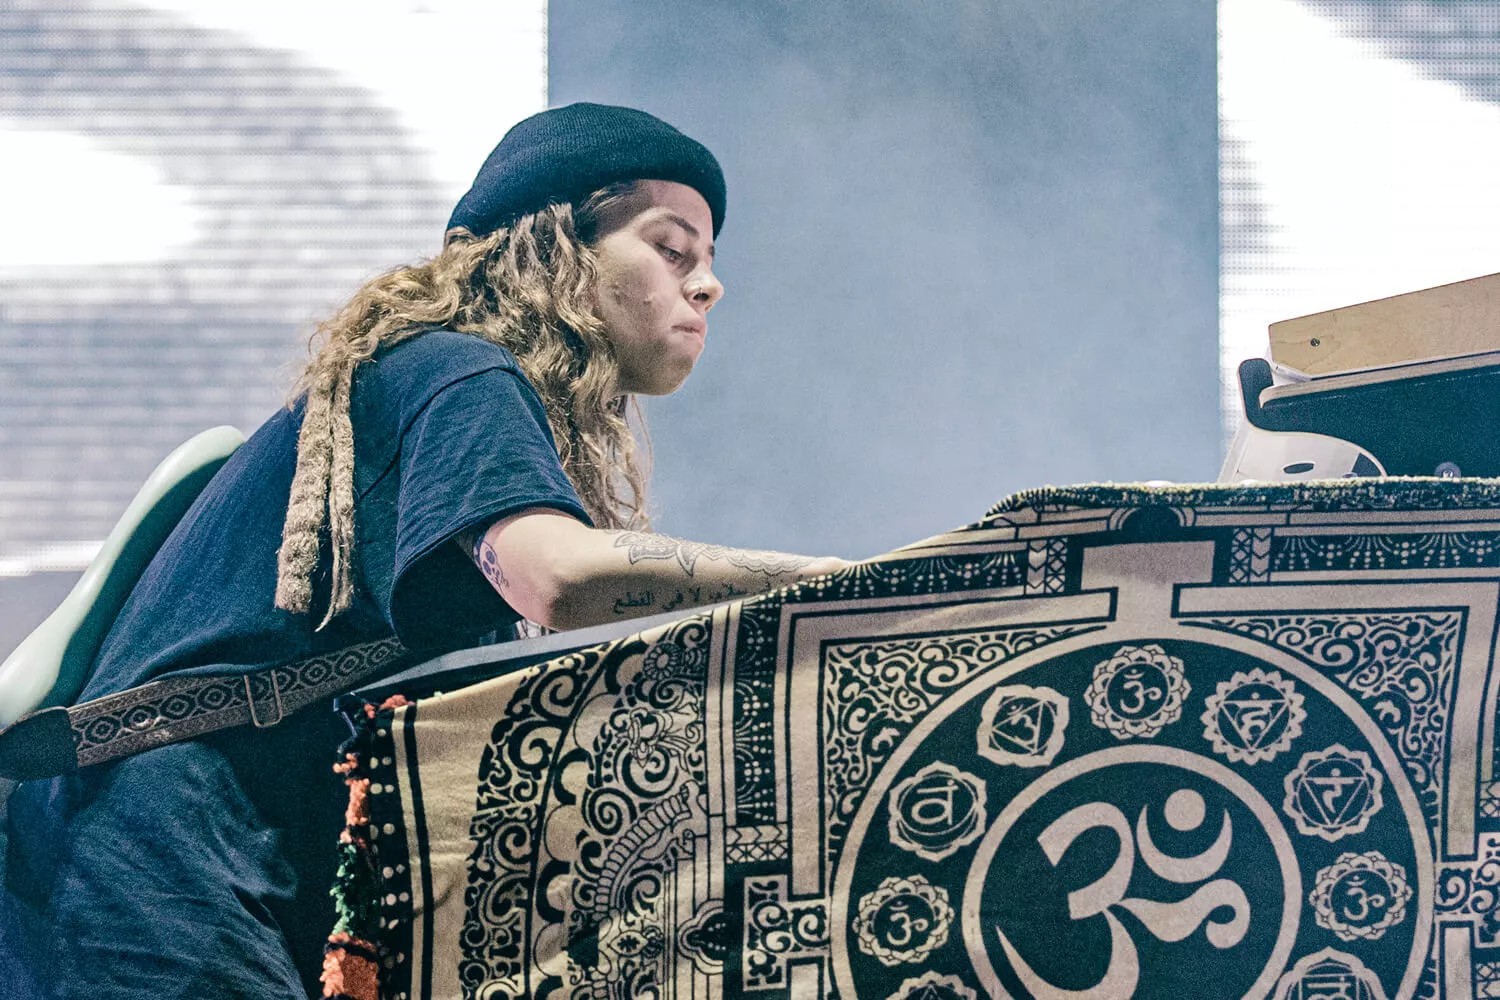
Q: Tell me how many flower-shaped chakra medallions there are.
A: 9